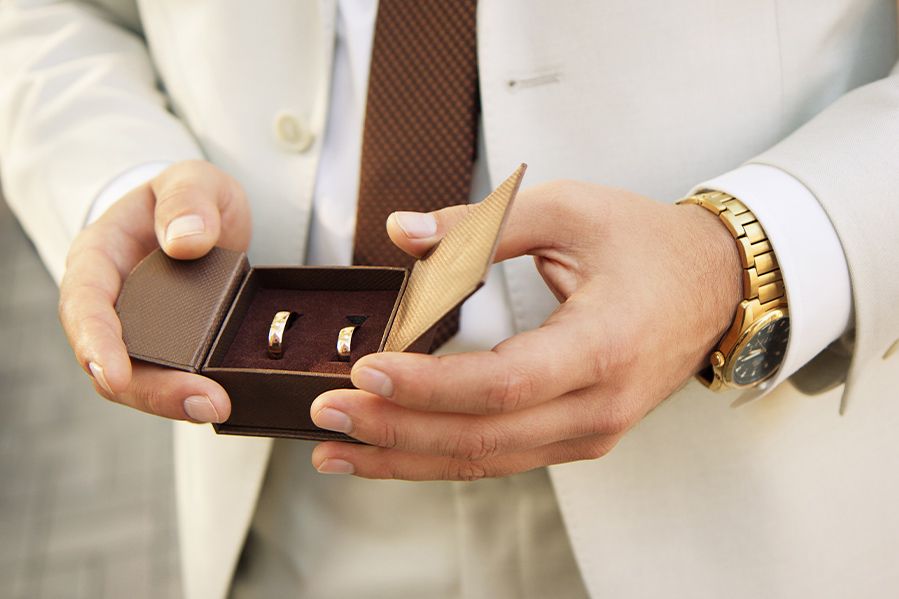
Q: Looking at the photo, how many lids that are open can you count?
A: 2